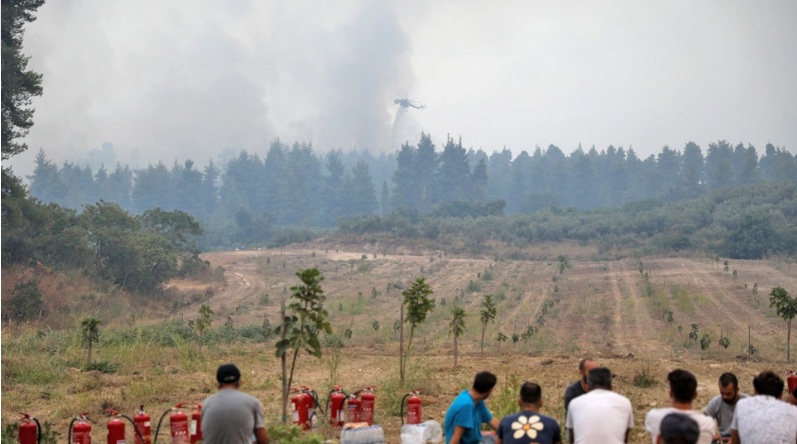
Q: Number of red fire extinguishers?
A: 13